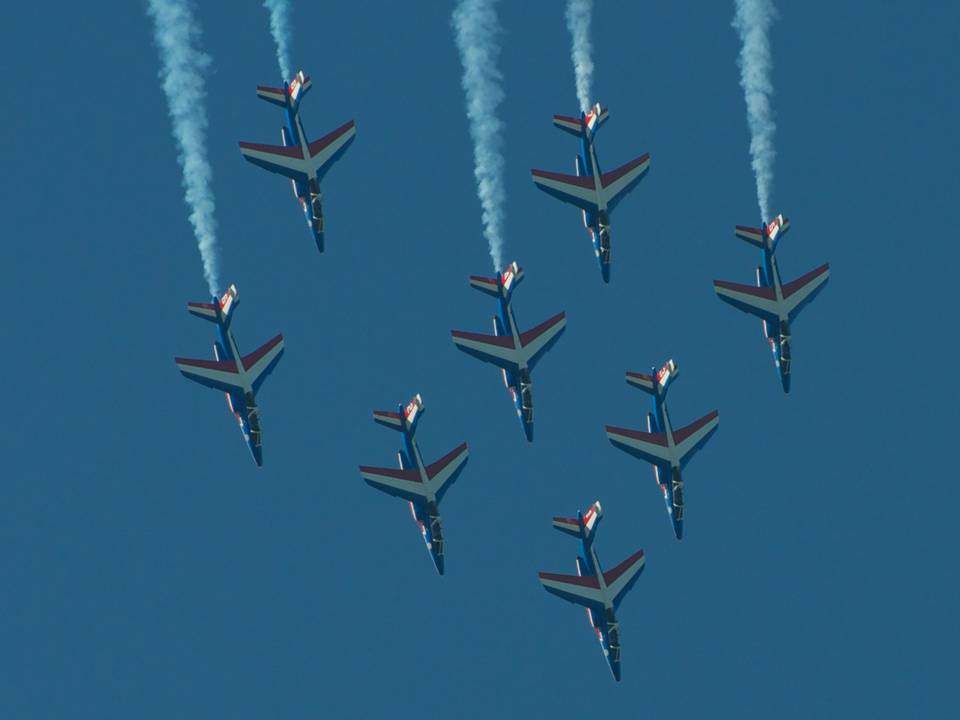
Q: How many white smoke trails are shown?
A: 5